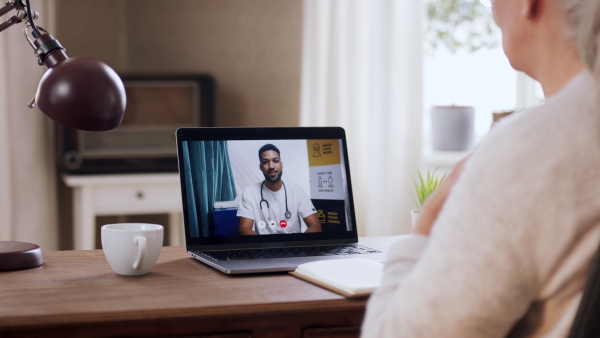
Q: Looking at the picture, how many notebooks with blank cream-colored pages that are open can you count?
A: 1